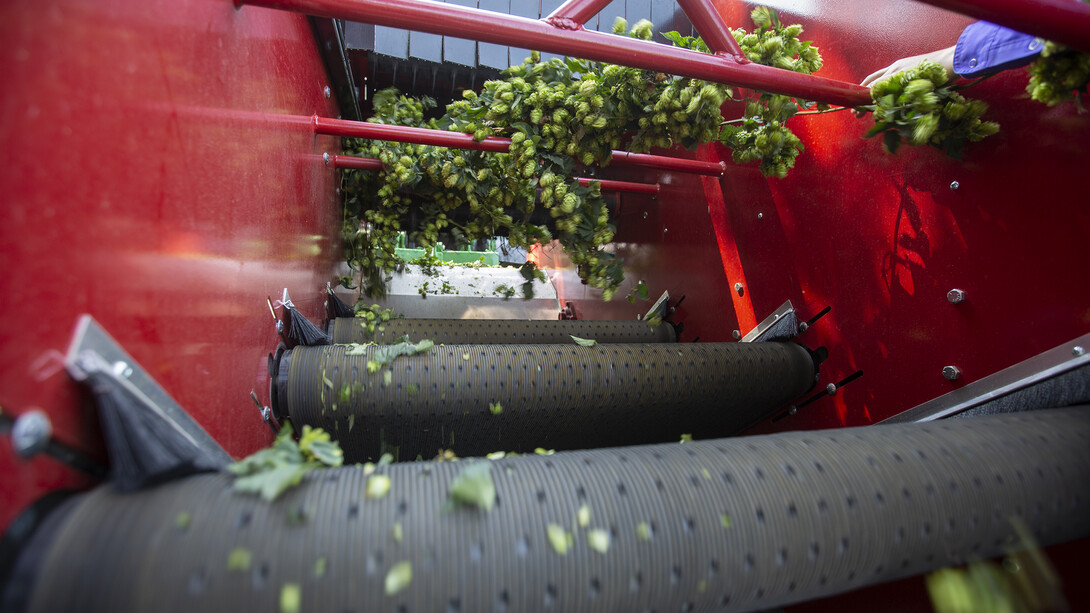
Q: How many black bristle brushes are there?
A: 6